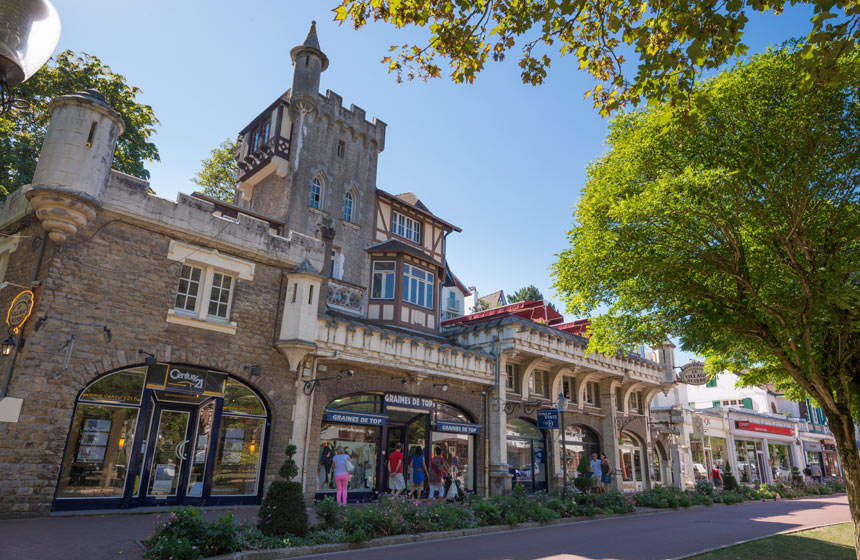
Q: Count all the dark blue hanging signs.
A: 1